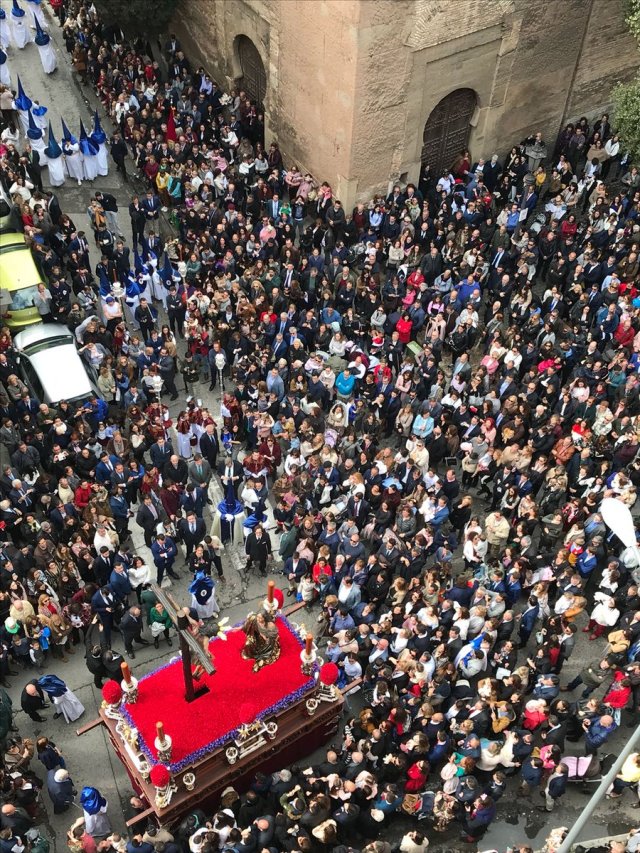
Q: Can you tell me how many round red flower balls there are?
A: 5